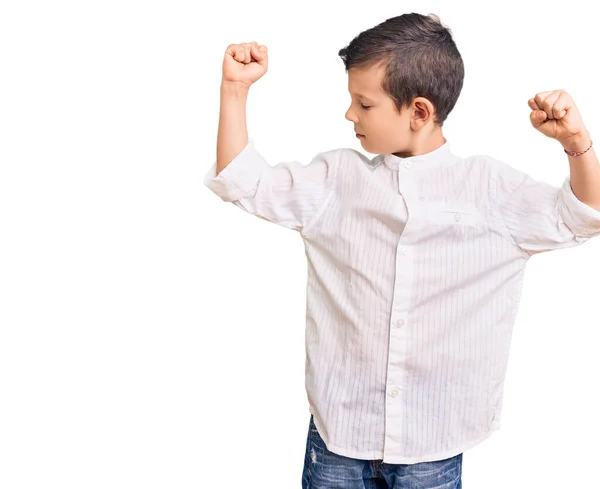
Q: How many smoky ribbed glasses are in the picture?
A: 0